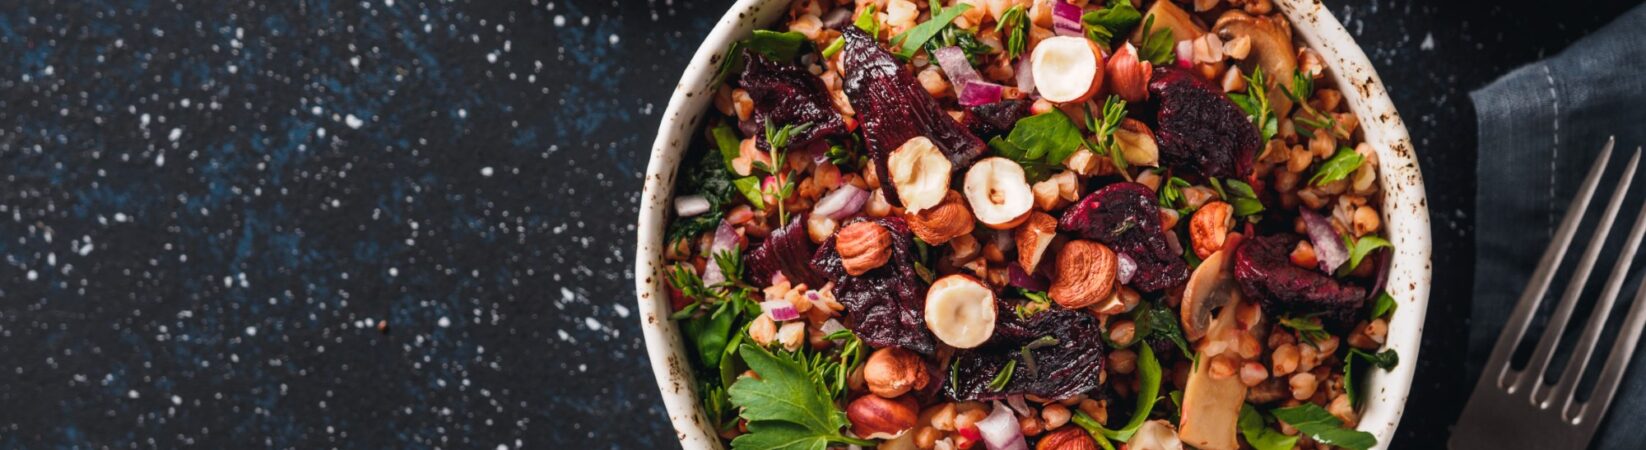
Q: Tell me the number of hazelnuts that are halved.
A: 4